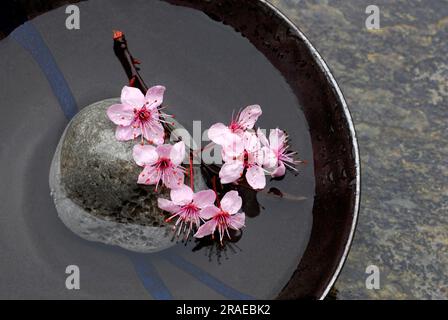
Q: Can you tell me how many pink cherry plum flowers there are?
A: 7